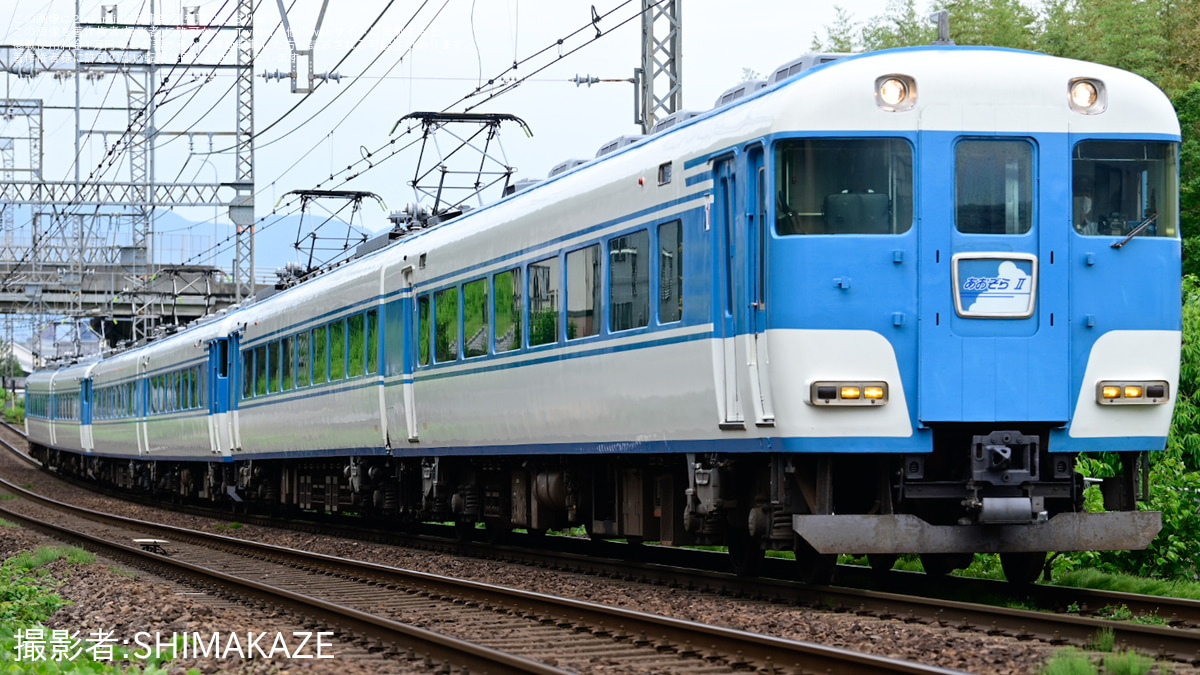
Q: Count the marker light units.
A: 2